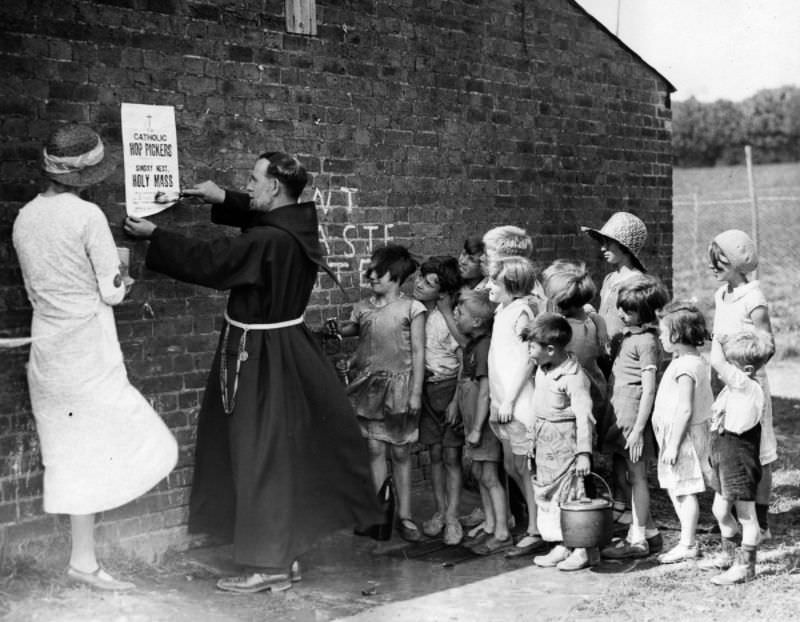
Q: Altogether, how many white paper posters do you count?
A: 1